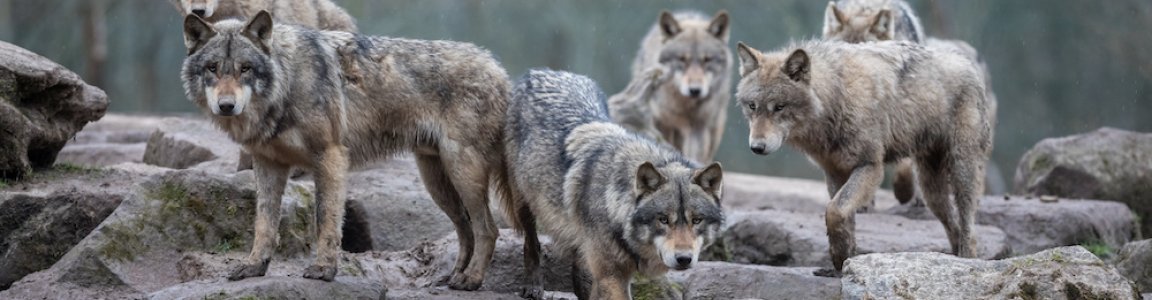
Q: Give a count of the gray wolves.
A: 6